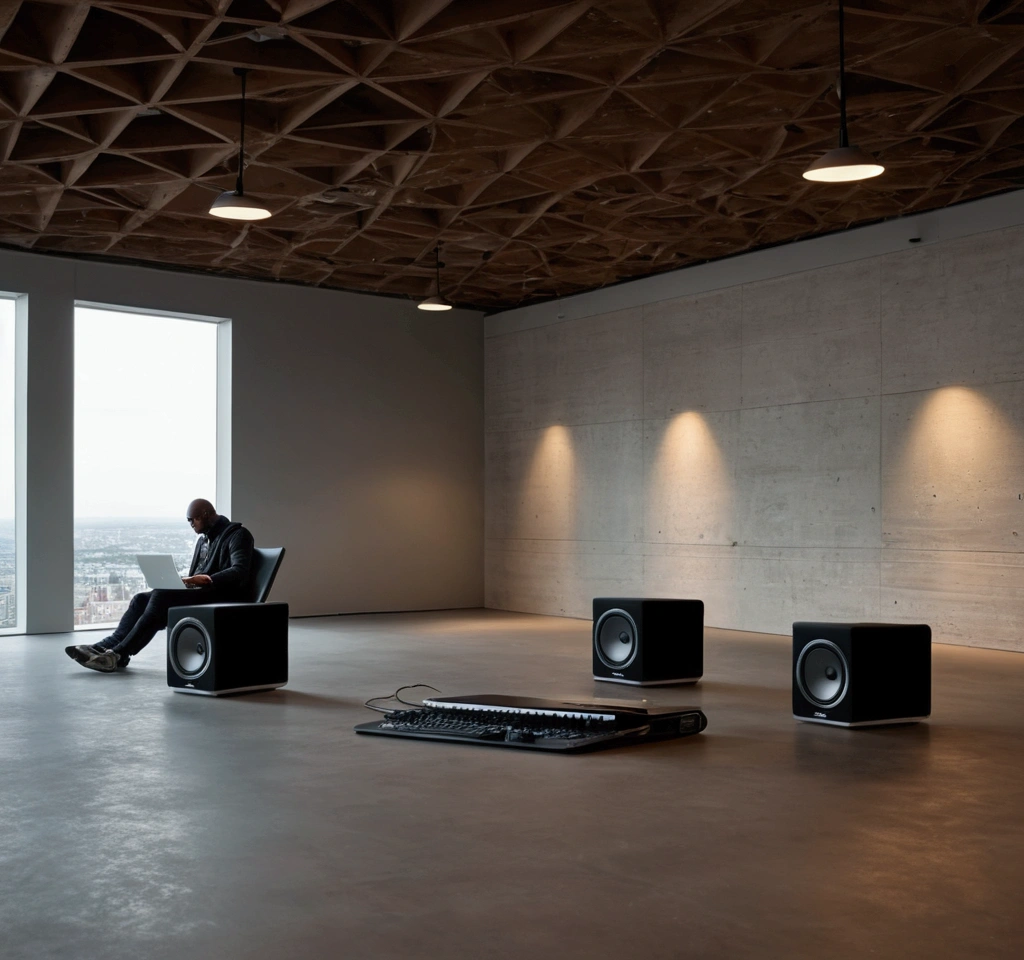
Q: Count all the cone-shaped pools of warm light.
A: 3